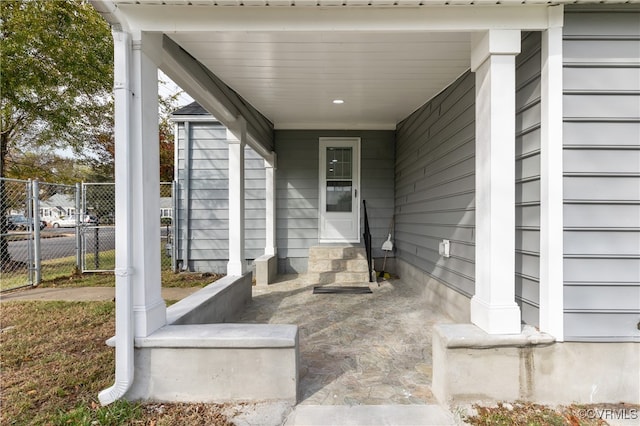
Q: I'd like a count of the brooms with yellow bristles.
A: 1